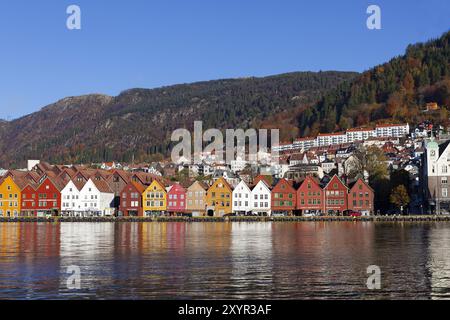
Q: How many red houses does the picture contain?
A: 7